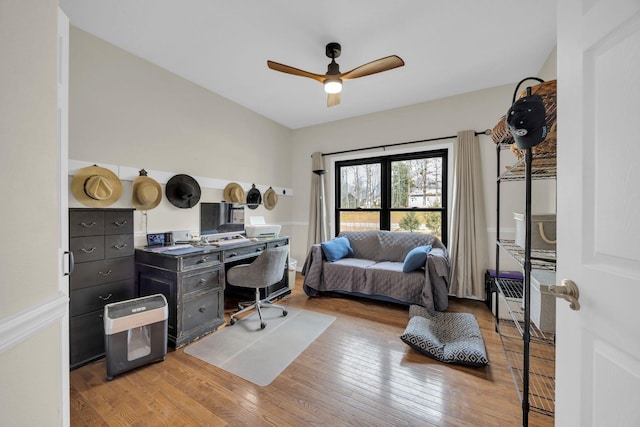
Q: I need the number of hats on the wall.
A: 6